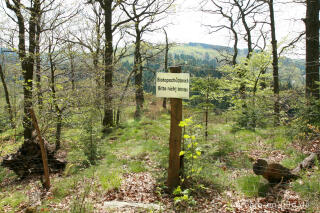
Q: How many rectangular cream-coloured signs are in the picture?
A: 1